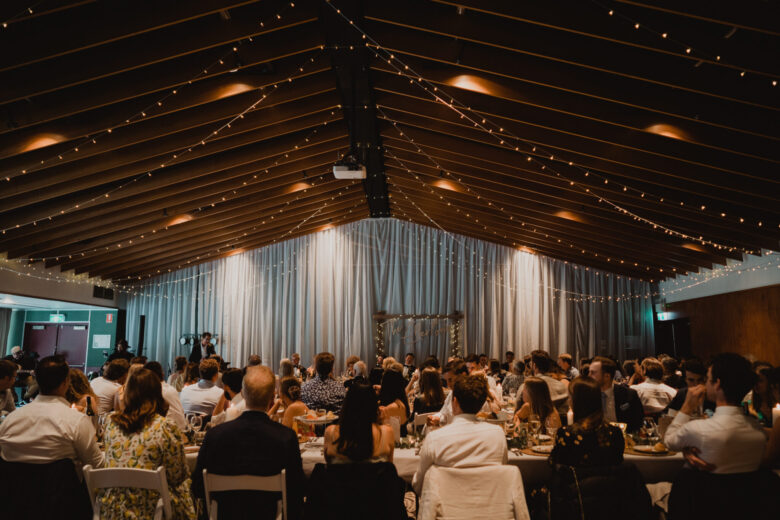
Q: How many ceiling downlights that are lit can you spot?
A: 12